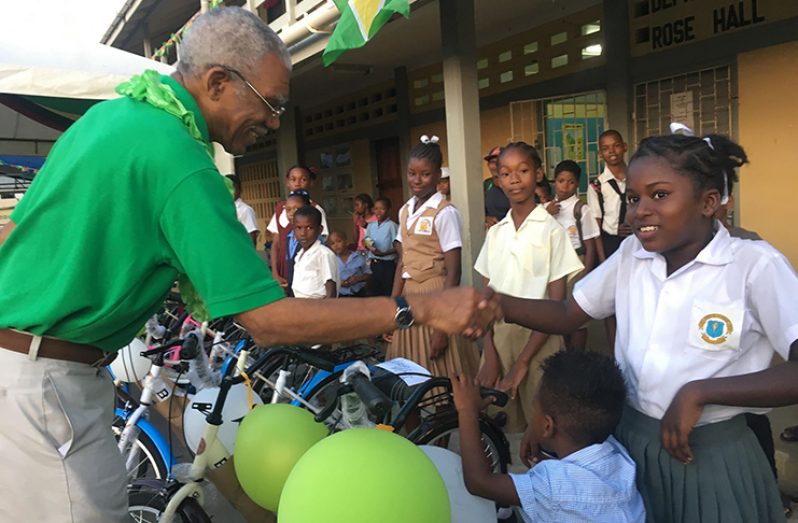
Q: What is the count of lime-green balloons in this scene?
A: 2